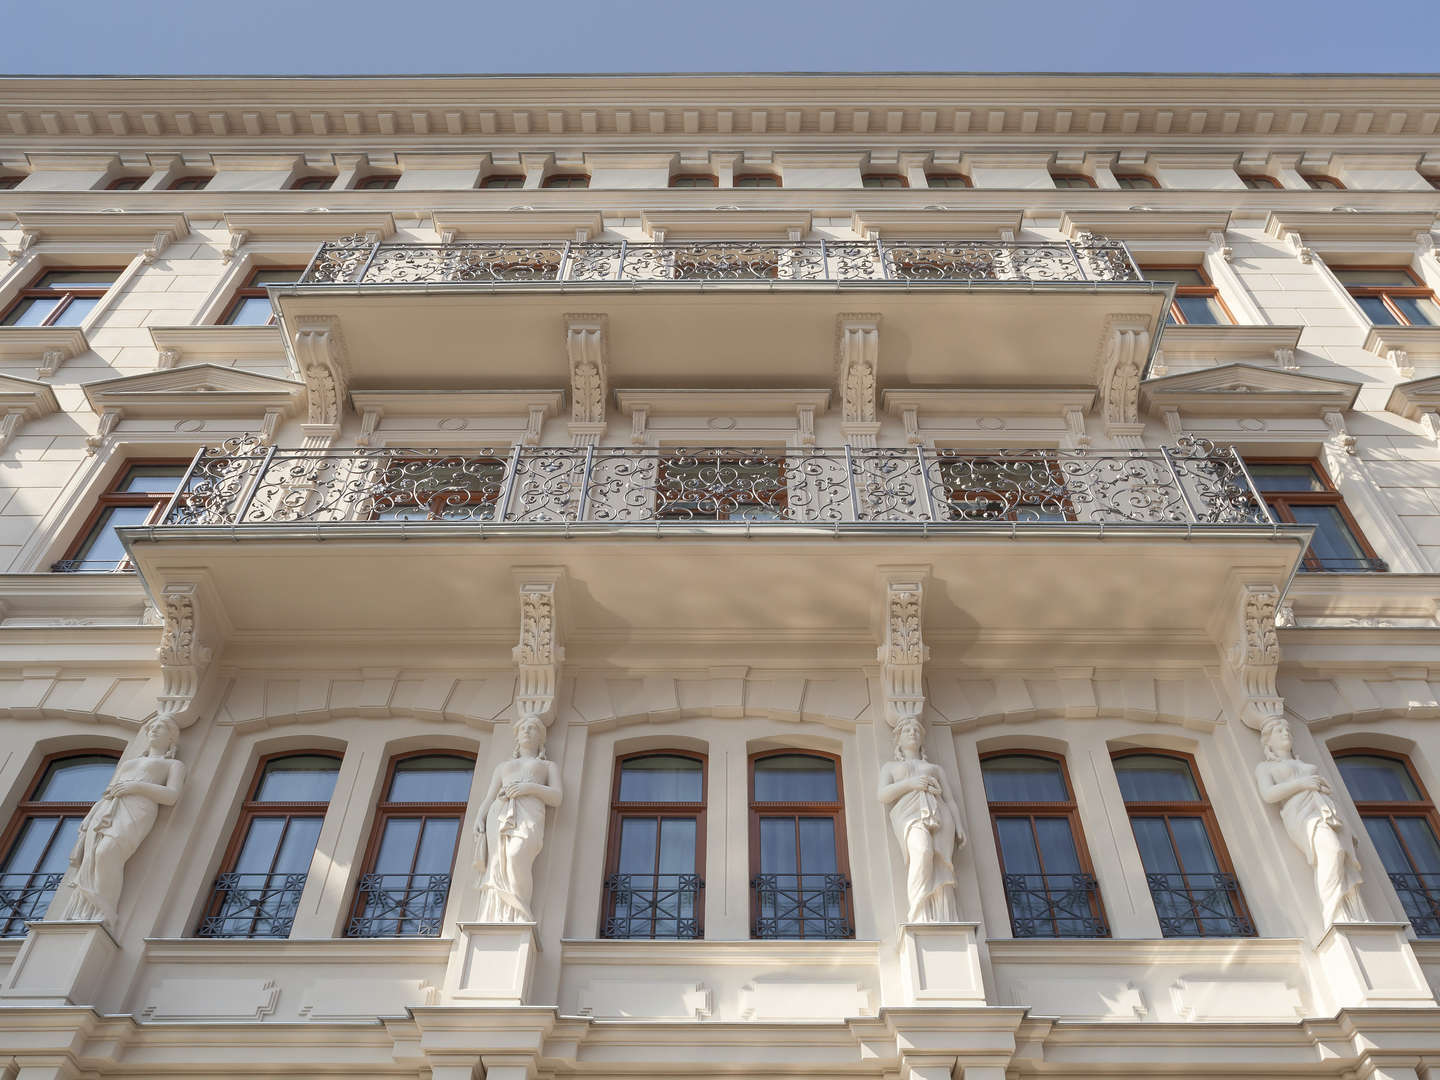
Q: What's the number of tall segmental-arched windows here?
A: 8